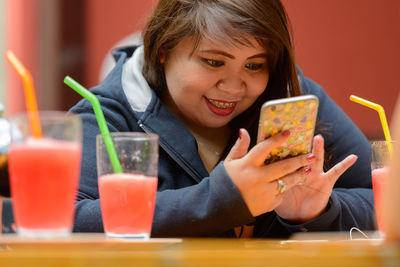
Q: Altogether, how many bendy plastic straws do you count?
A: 3